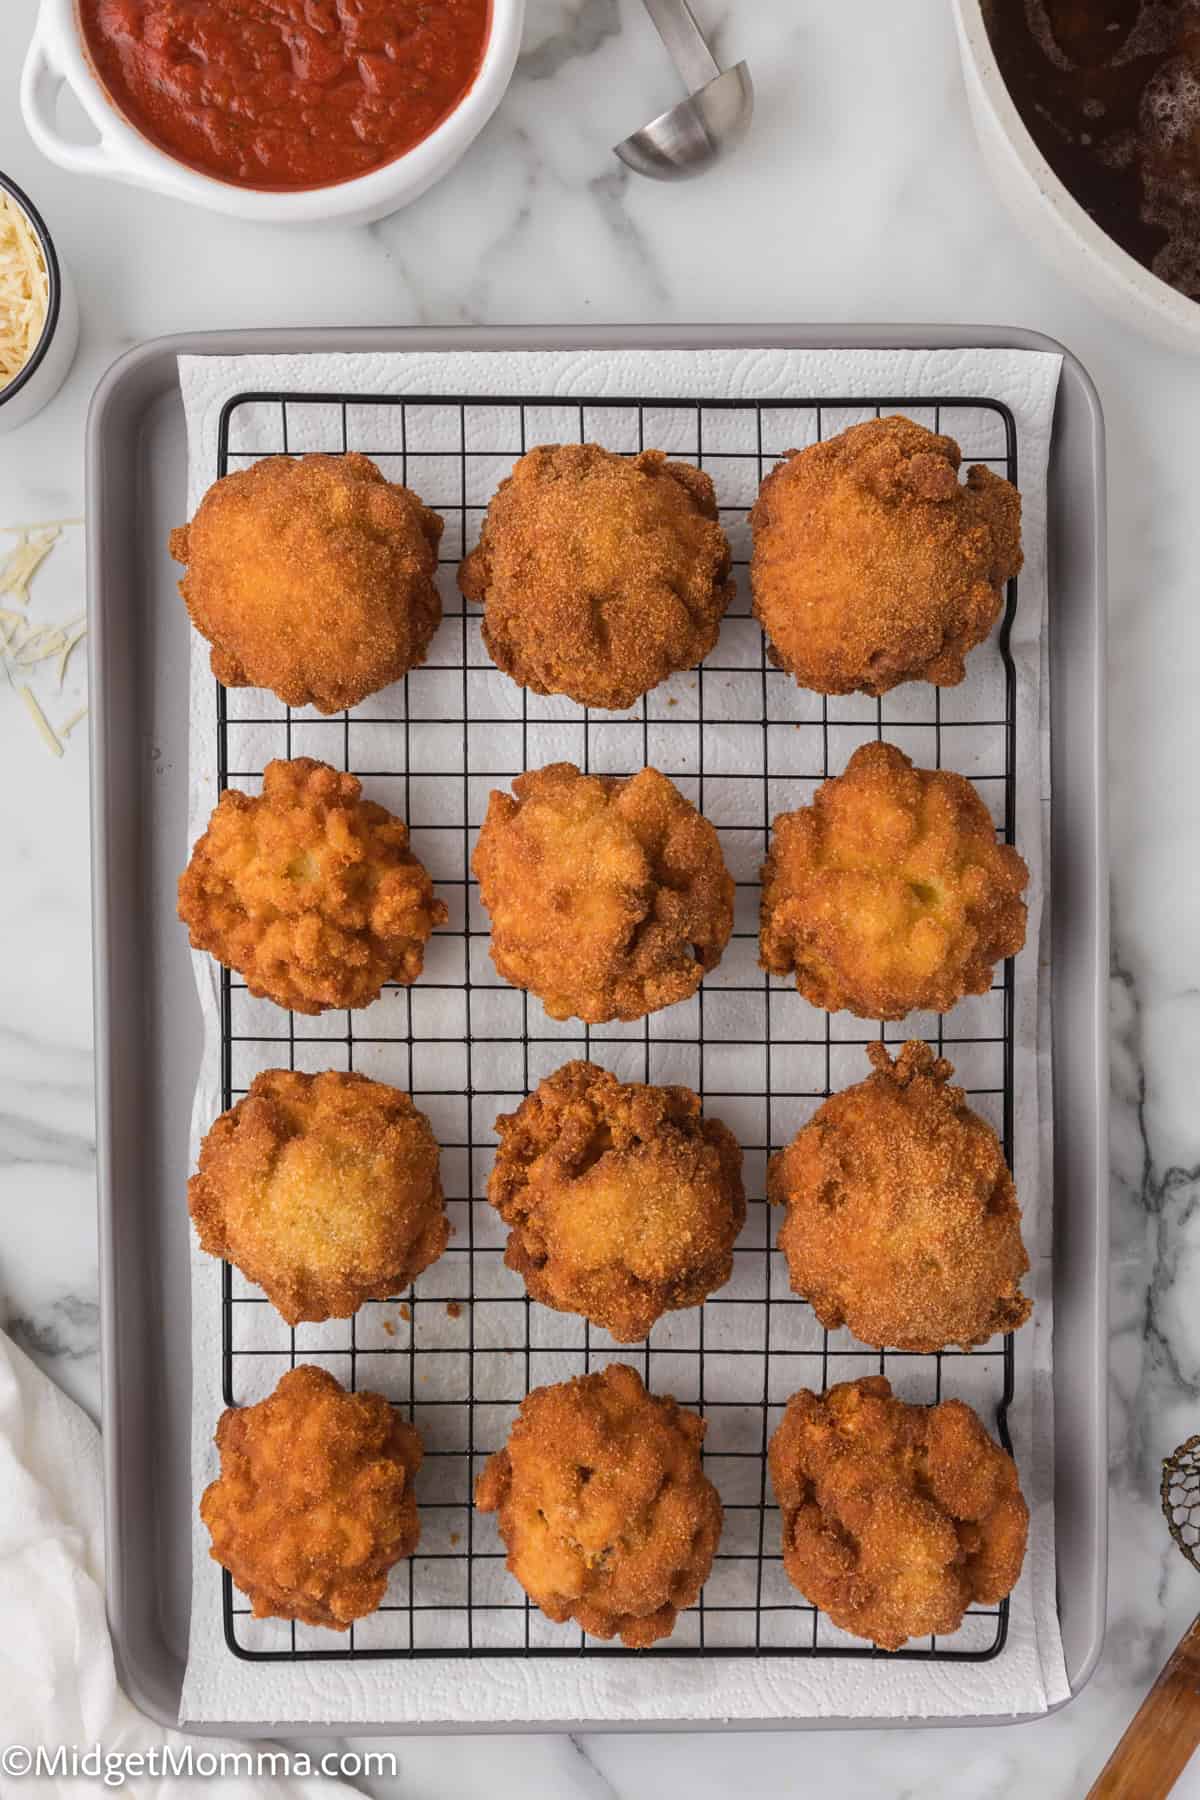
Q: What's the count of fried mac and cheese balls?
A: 12